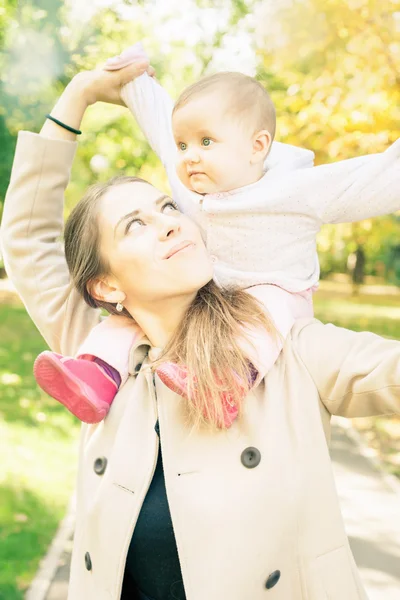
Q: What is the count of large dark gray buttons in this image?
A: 4